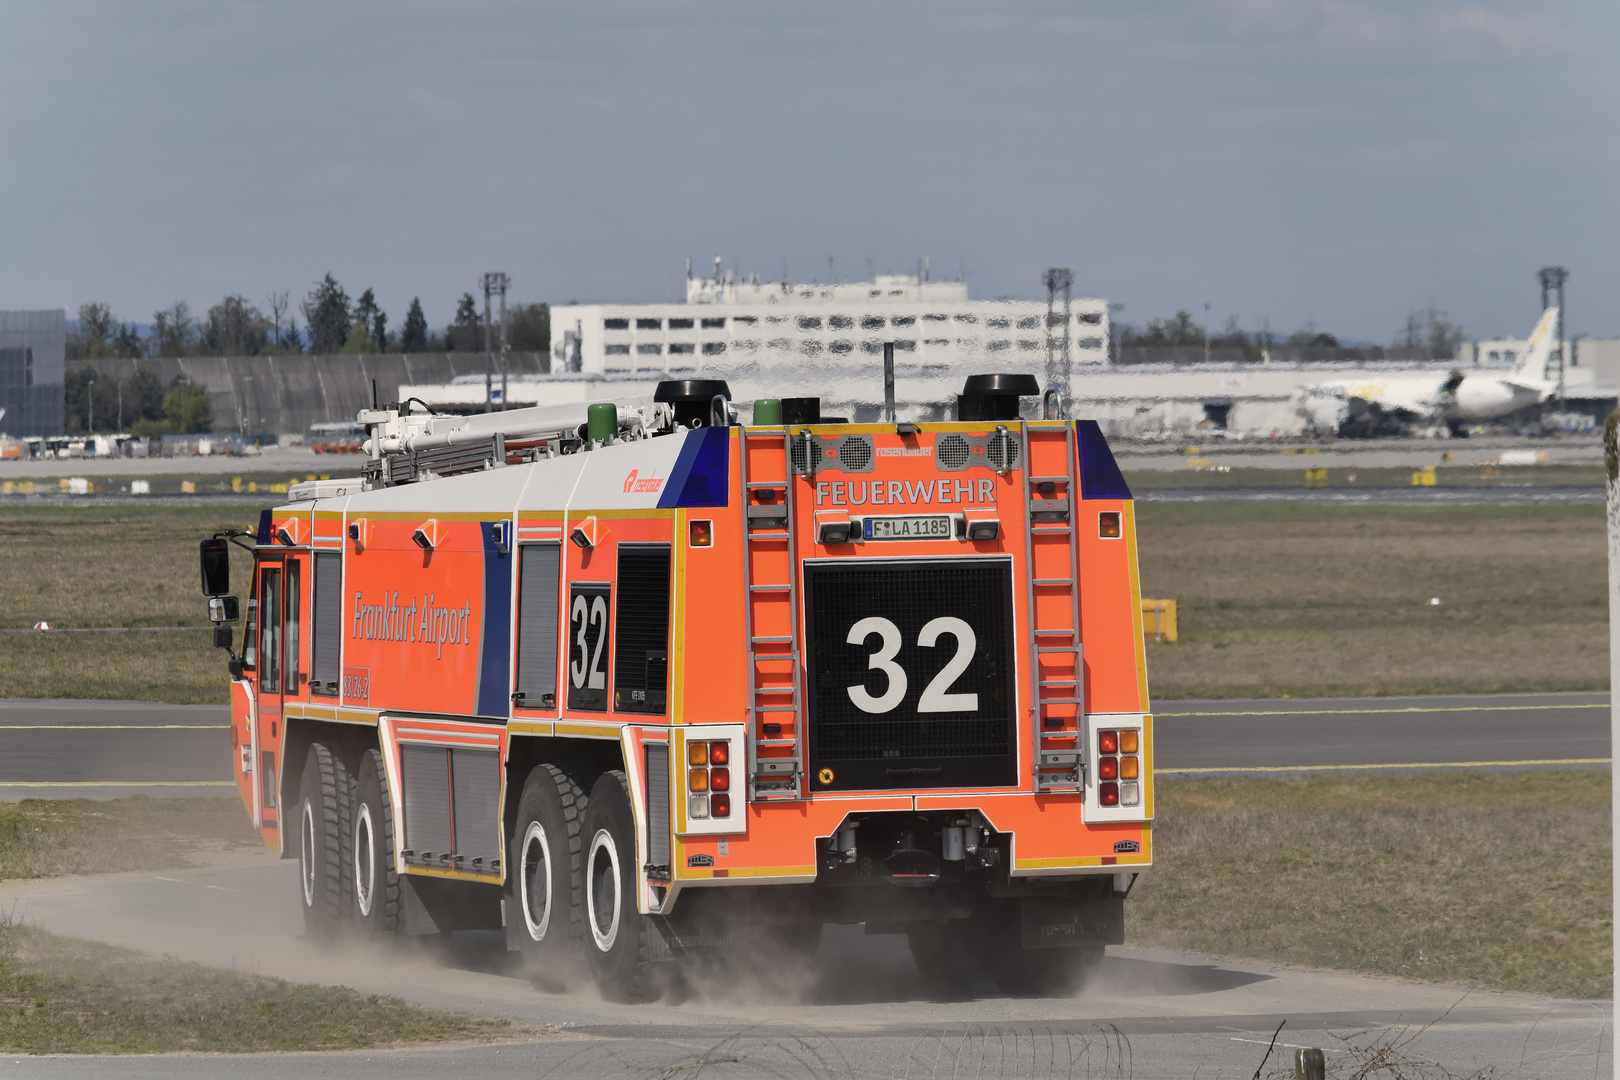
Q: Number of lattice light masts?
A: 3